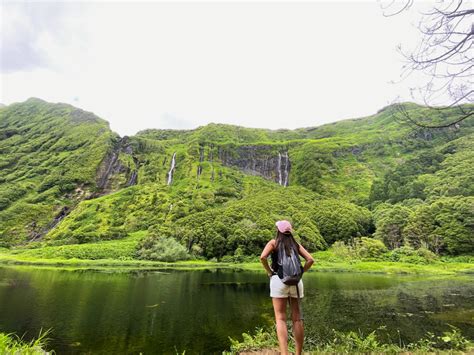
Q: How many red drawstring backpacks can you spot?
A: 0